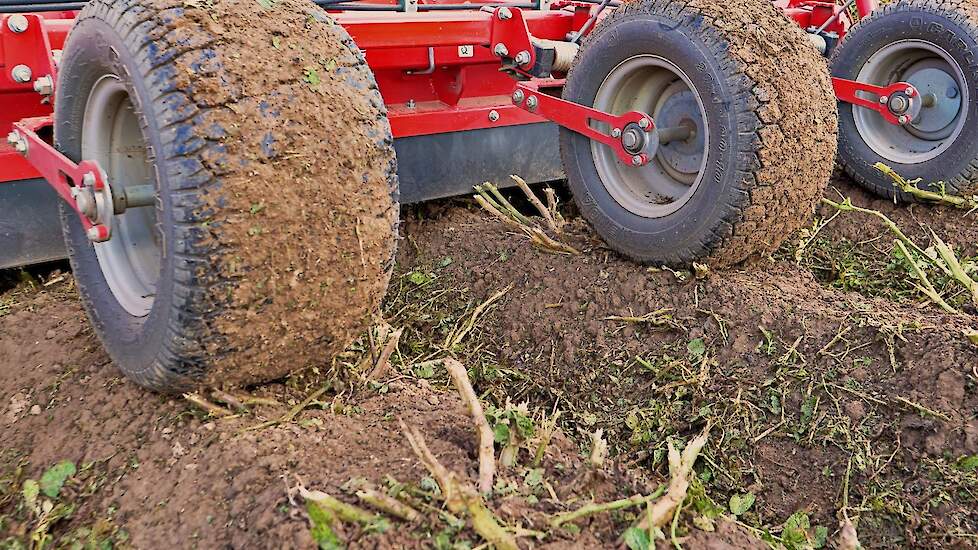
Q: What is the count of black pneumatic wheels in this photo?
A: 3